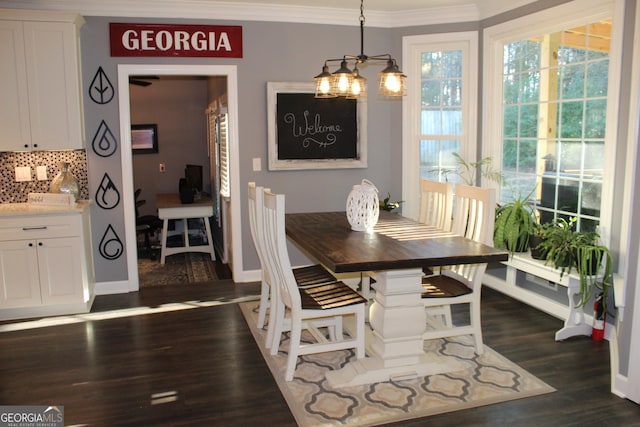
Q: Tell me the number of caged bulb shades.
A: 5